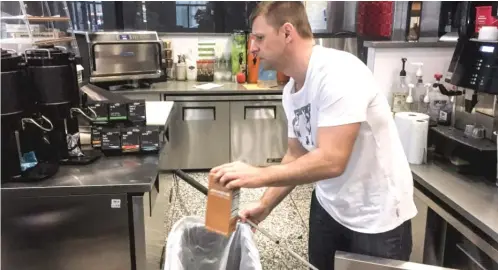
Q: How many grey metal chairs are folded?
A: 0